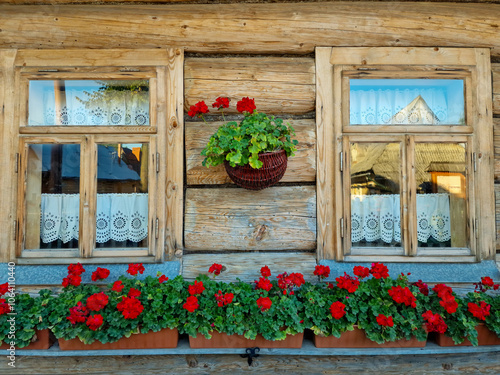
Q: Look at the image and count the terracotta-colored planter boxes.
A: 5